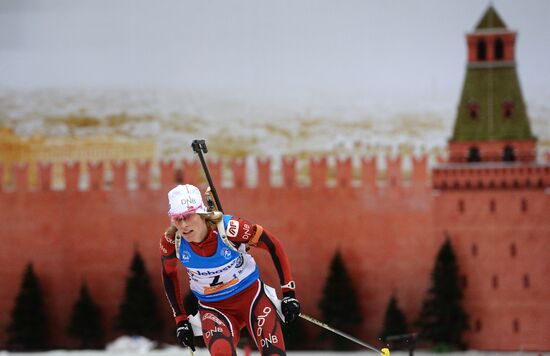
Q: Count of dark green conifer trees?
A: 6